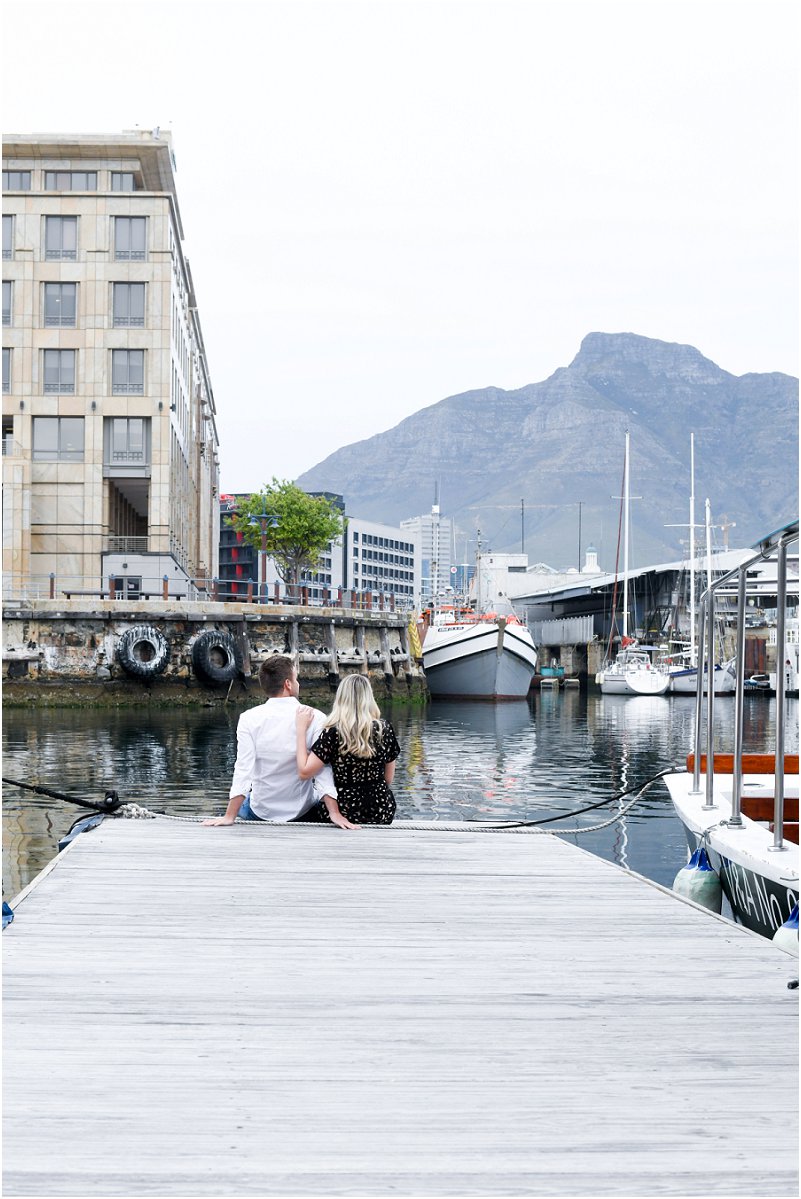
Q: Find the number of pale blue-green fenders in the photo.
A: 2